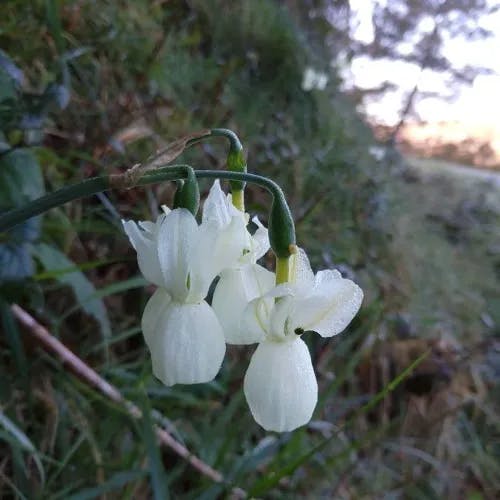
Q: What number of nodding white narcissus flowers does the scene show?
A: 3